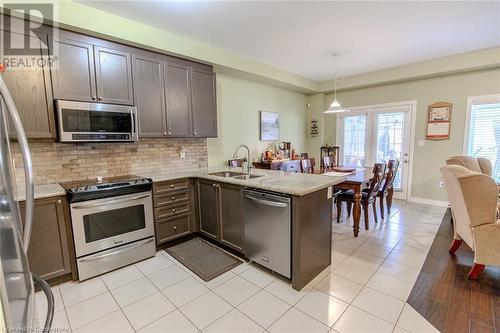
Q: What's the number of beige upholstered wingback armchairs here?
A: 2